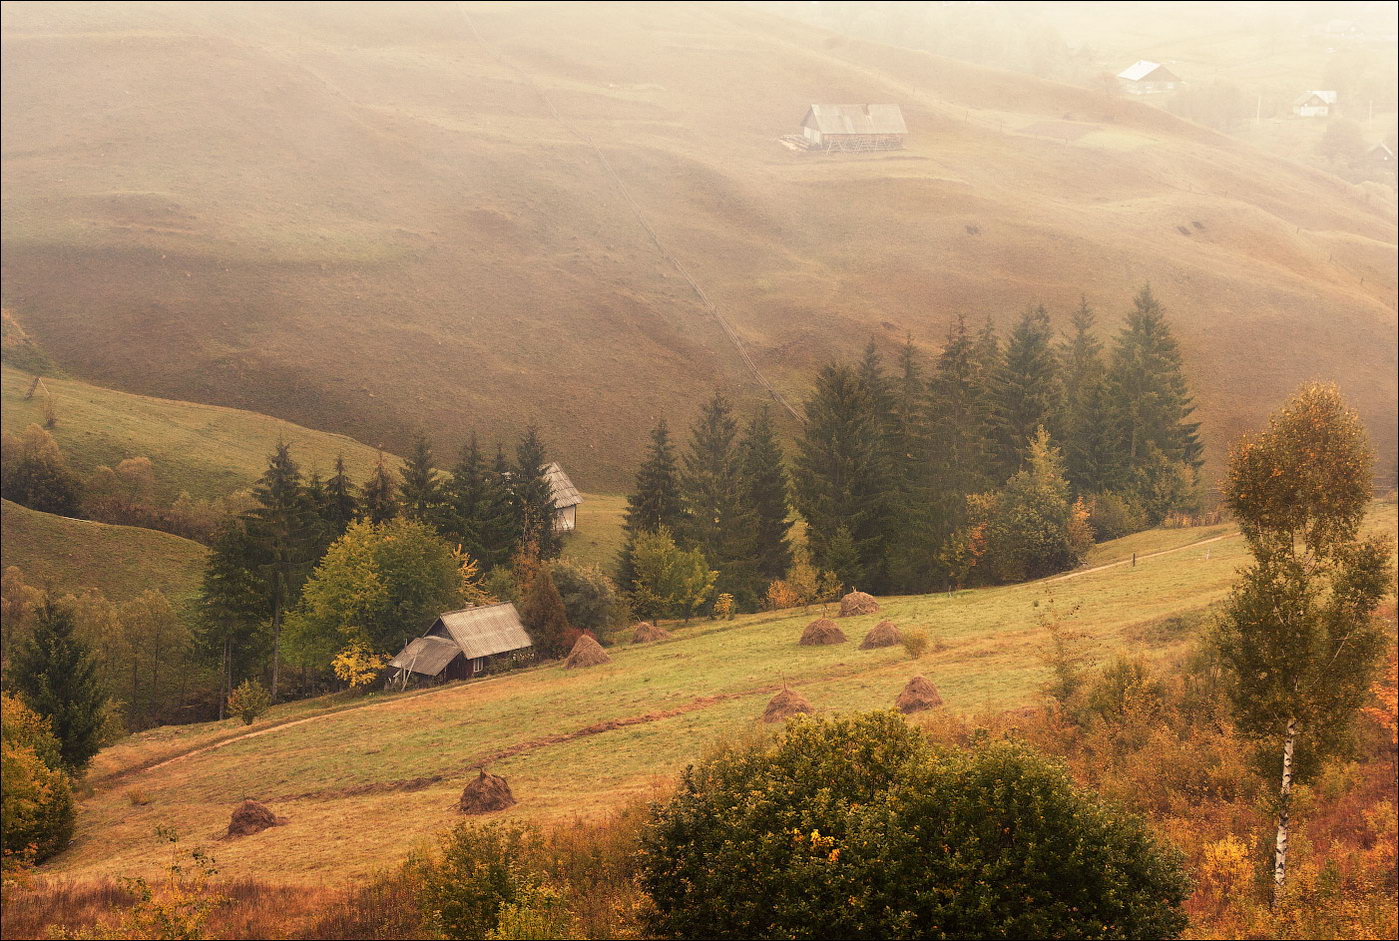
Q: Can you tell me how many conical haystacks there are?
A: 9